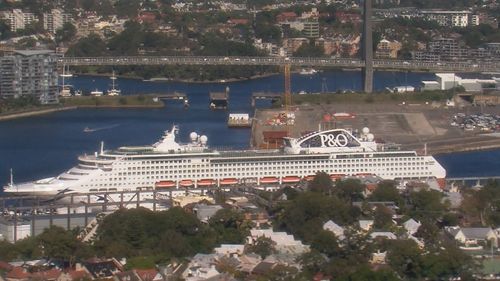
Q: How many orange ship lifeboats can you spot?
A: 9